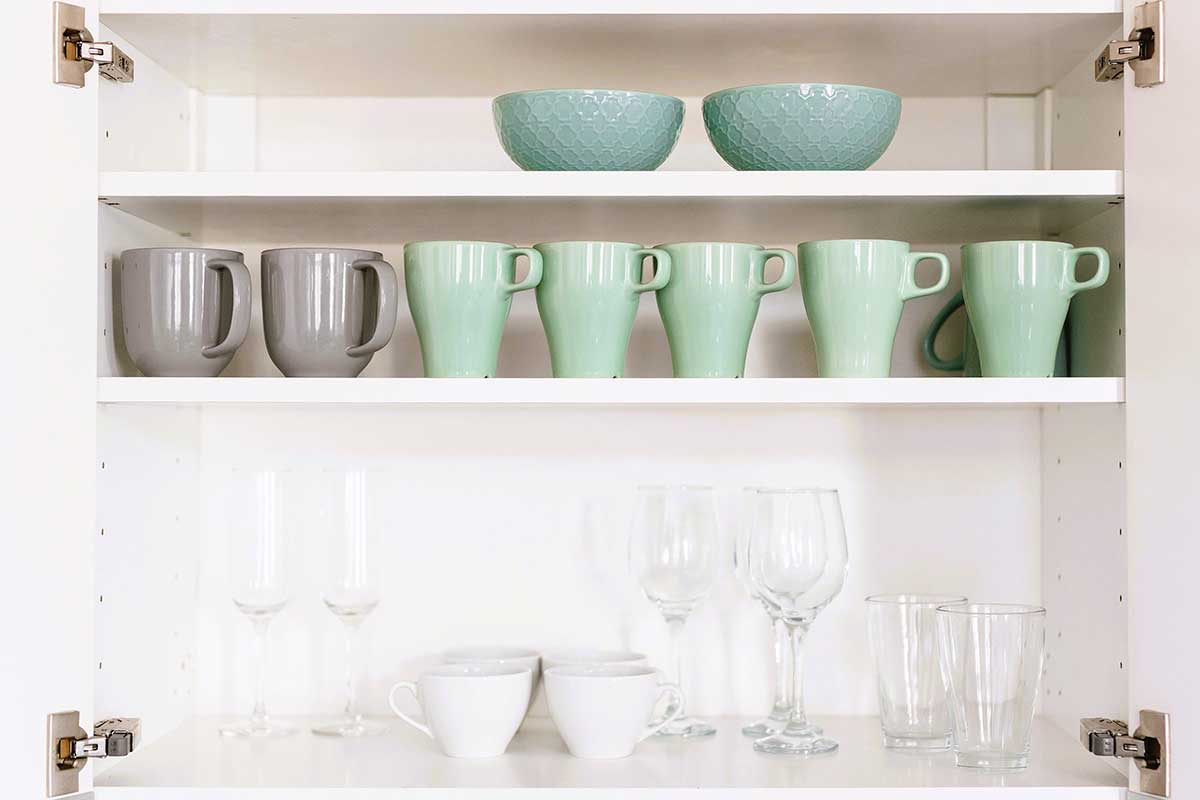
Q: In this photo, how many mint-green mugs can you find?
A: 5